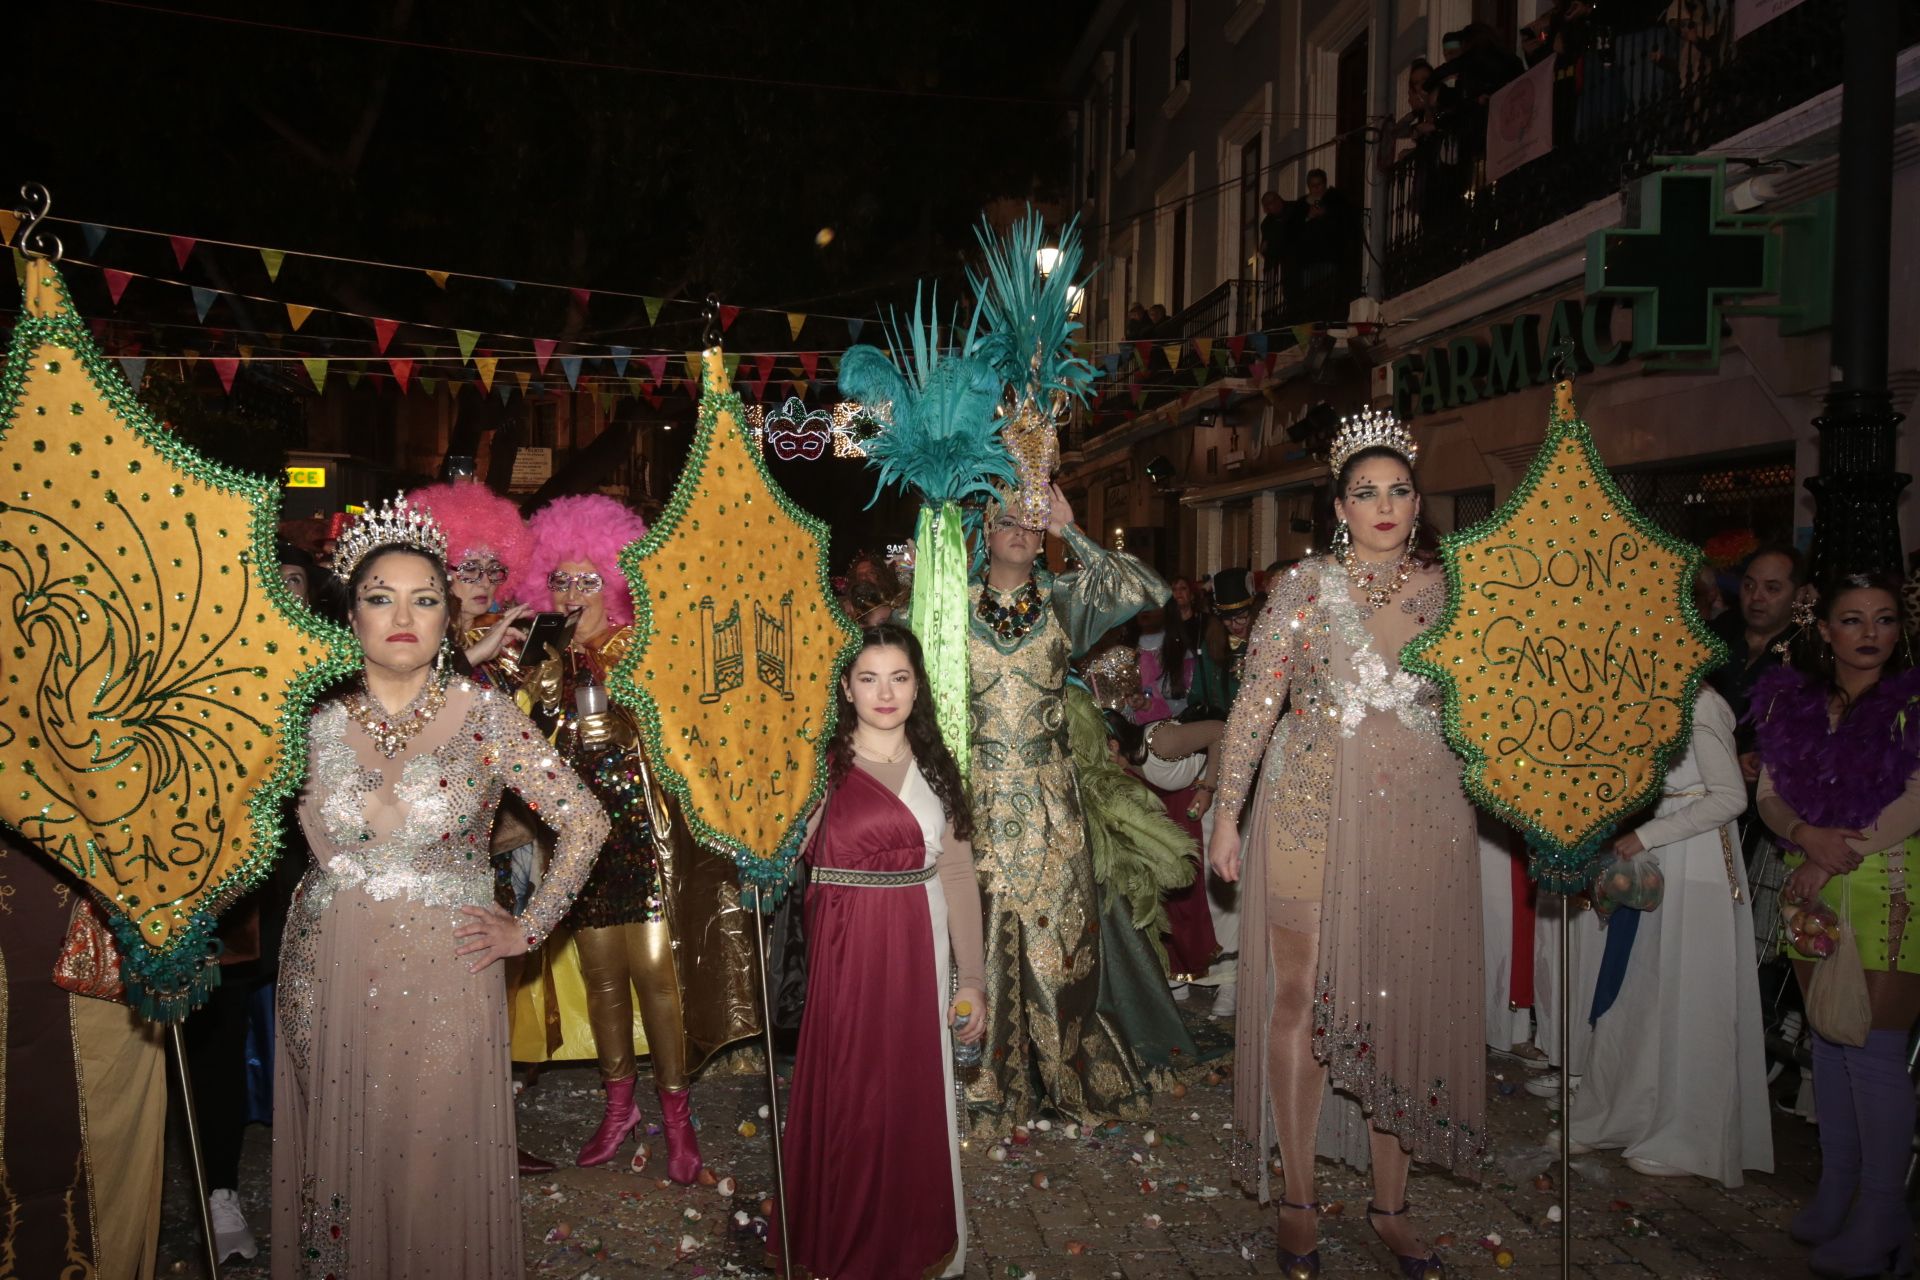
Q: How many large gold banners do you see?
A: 3